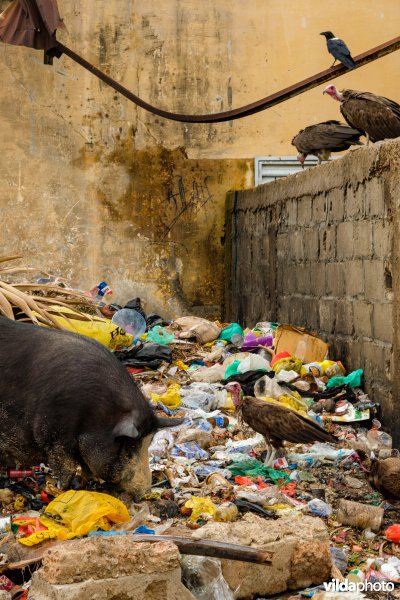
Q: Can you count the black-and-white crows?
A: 1